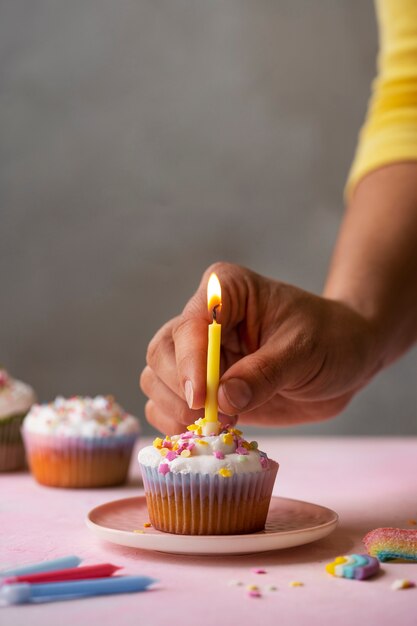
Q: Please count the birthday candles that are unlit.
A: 3